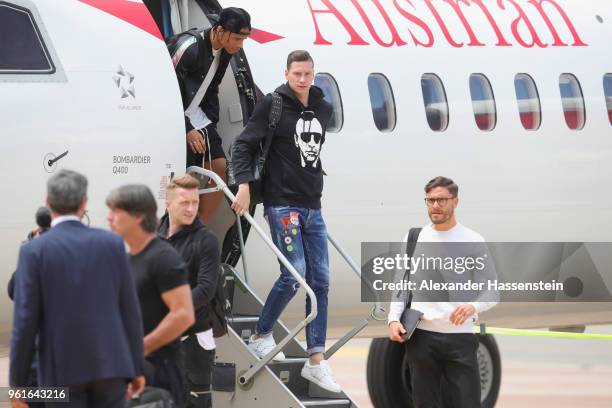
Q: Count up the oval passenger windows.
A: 7